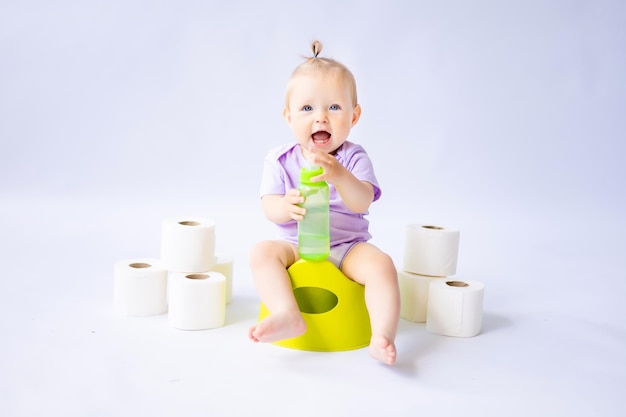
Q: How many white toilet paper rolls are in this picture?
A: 7